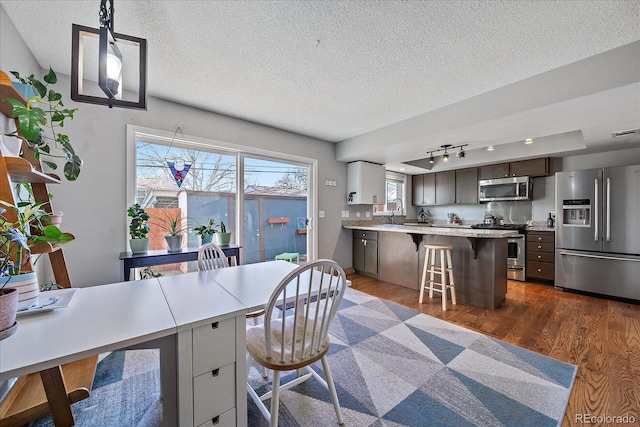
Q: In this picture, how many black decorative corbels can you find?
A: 2